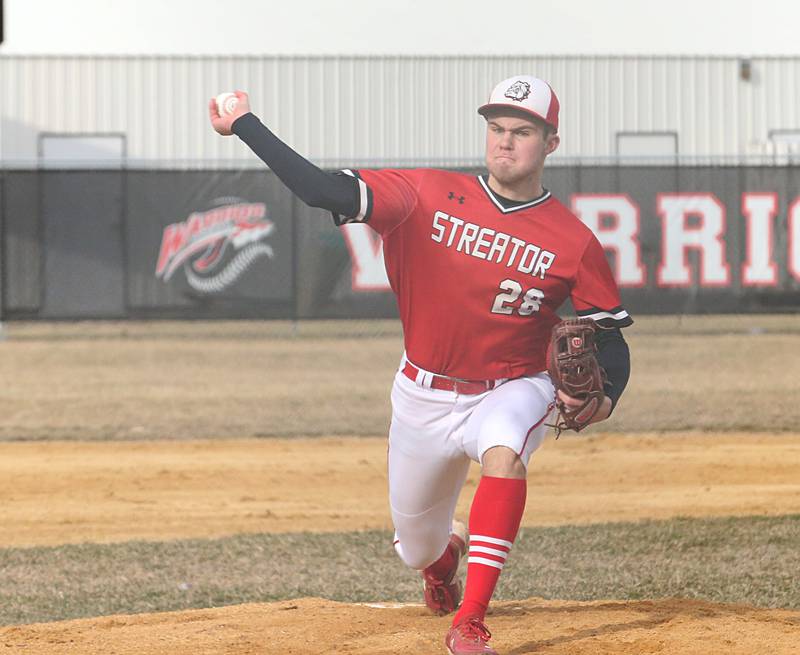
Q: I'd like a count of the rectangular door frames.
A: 3